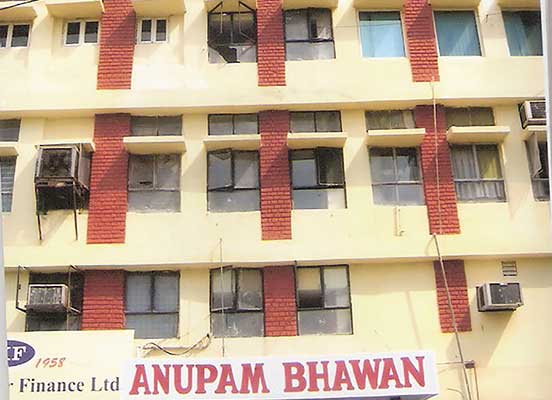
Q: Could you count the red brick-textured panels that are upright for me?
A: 9